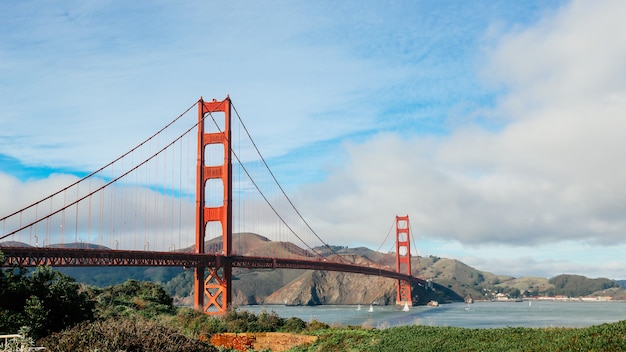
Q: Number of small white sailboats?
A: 5